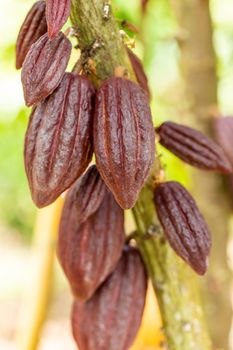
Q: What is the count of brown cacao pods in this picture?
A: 12